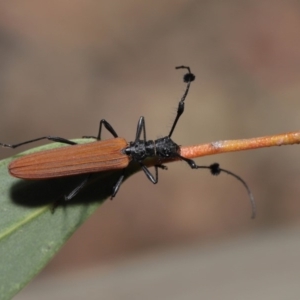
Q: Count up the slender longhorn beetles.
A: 1